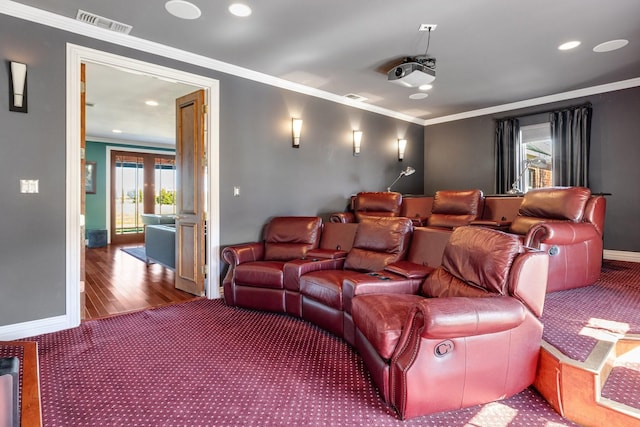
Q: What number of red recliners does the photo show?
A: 6